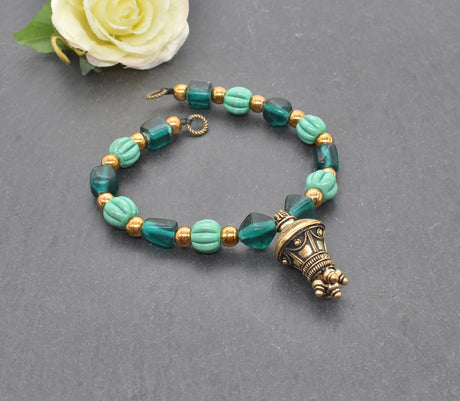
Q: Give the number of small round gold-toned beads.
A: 14